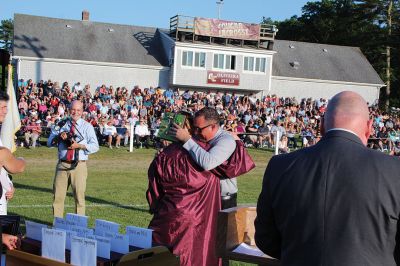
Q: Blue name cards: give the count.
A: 11